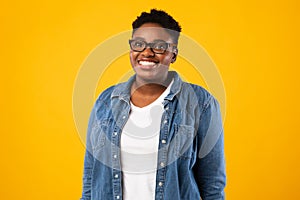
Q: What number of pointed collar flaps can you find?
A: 2